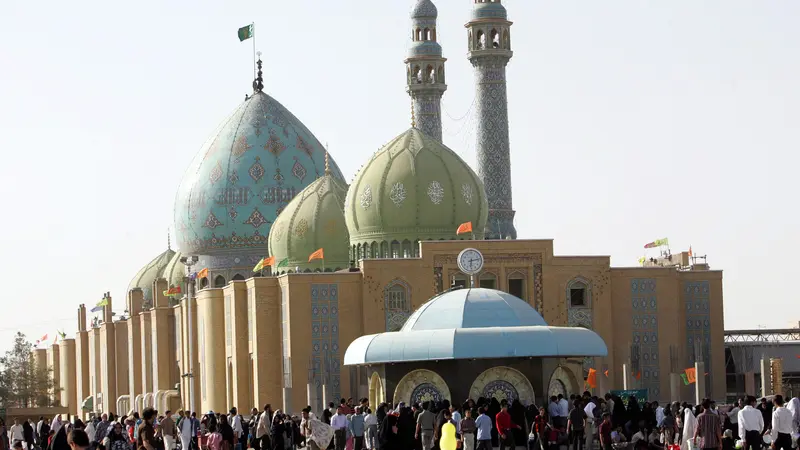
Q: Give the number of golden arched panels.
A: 4